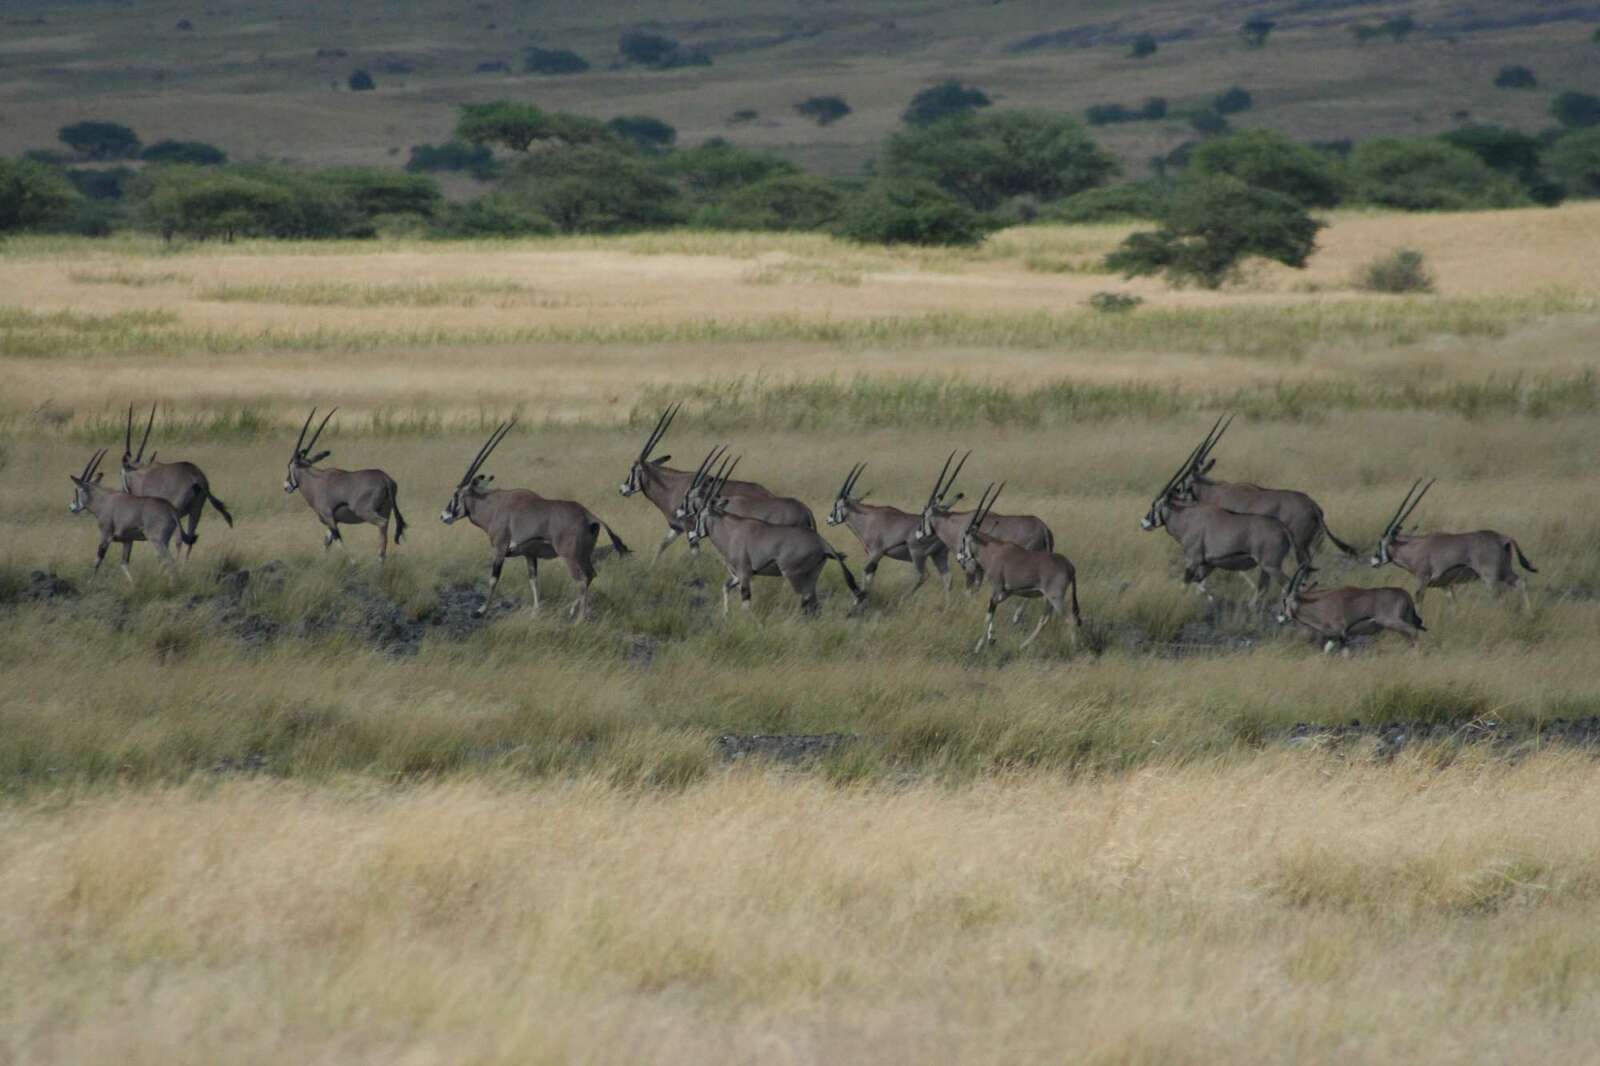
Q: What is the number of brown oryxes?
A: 14